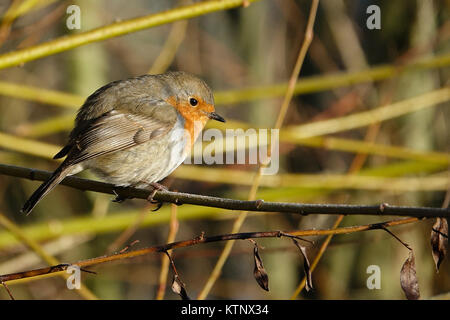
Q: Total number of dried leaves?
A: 5